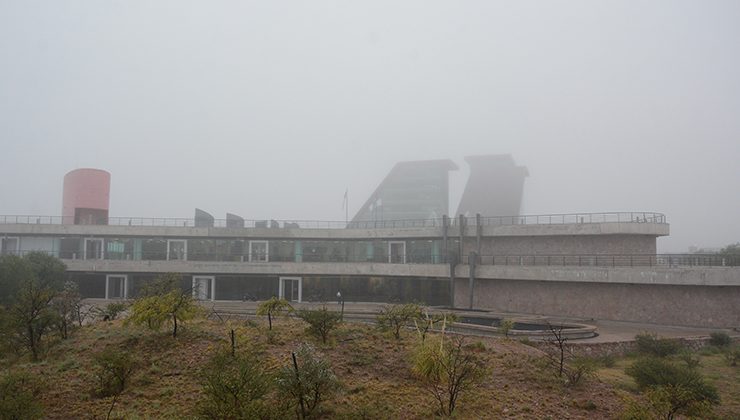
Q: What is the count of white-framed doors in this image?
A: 8